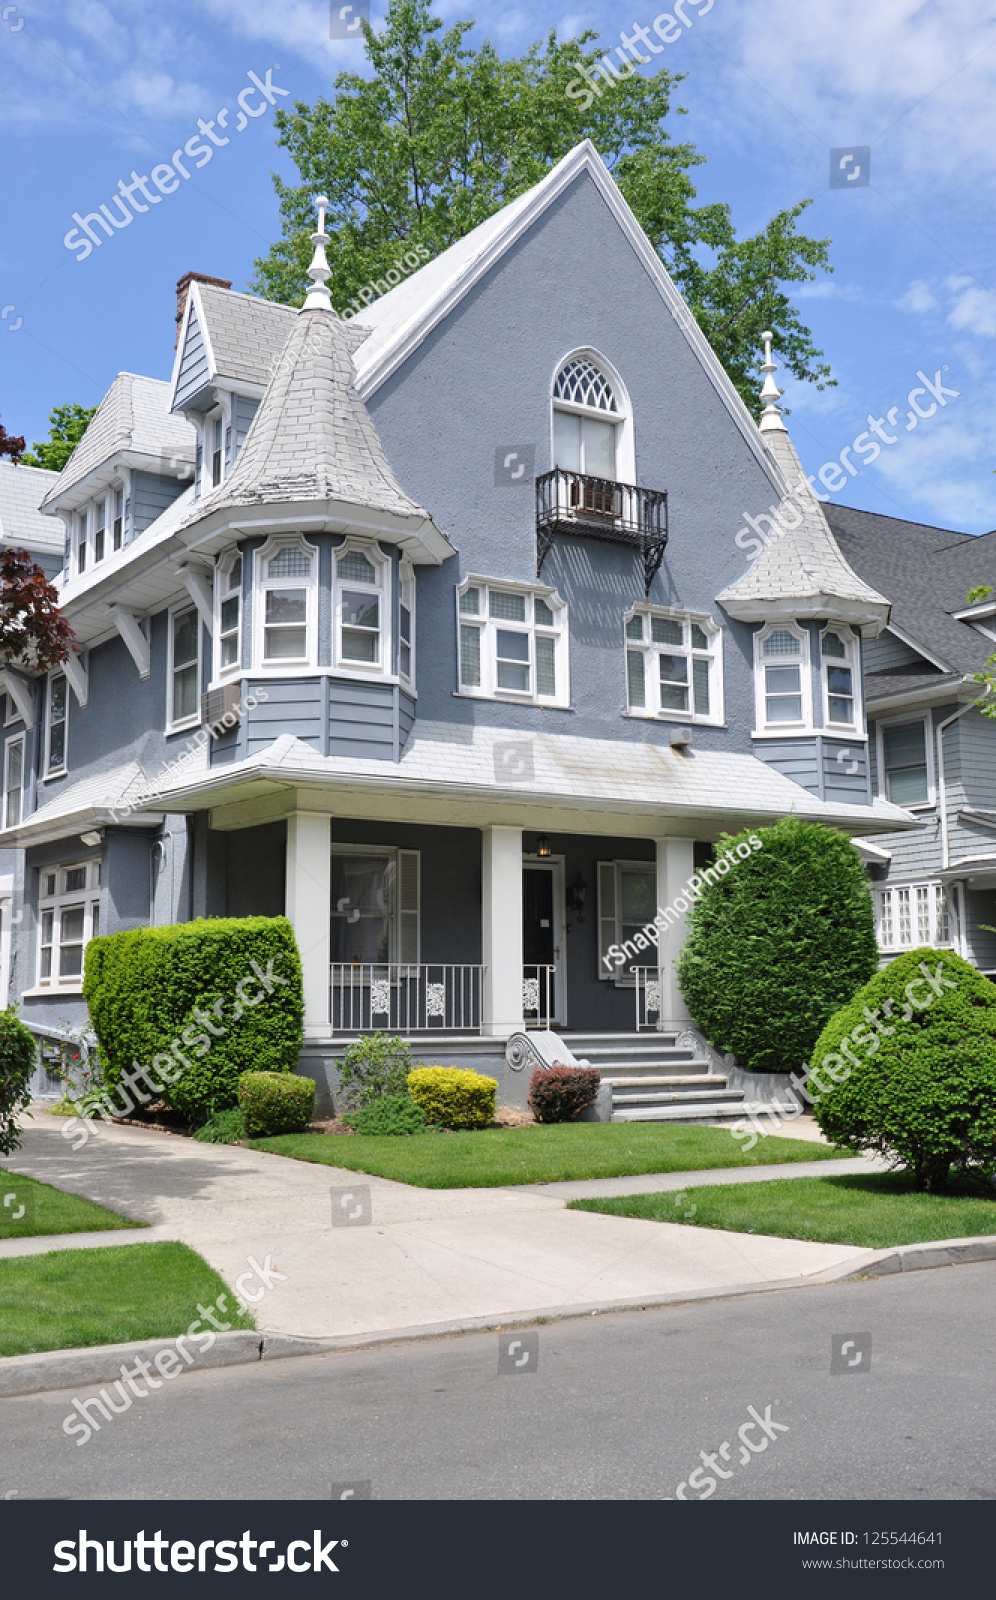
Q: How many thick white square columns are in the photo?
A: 3